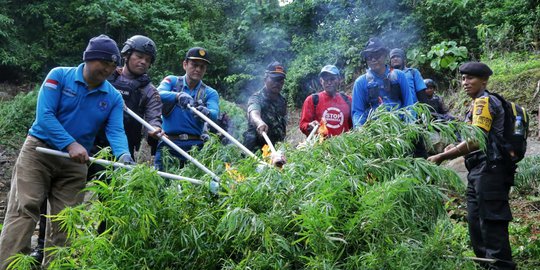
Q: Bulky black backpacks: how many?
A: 1